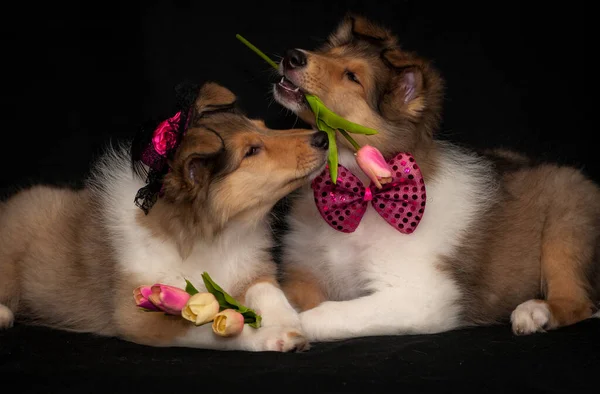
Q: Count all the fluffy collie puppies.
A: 2